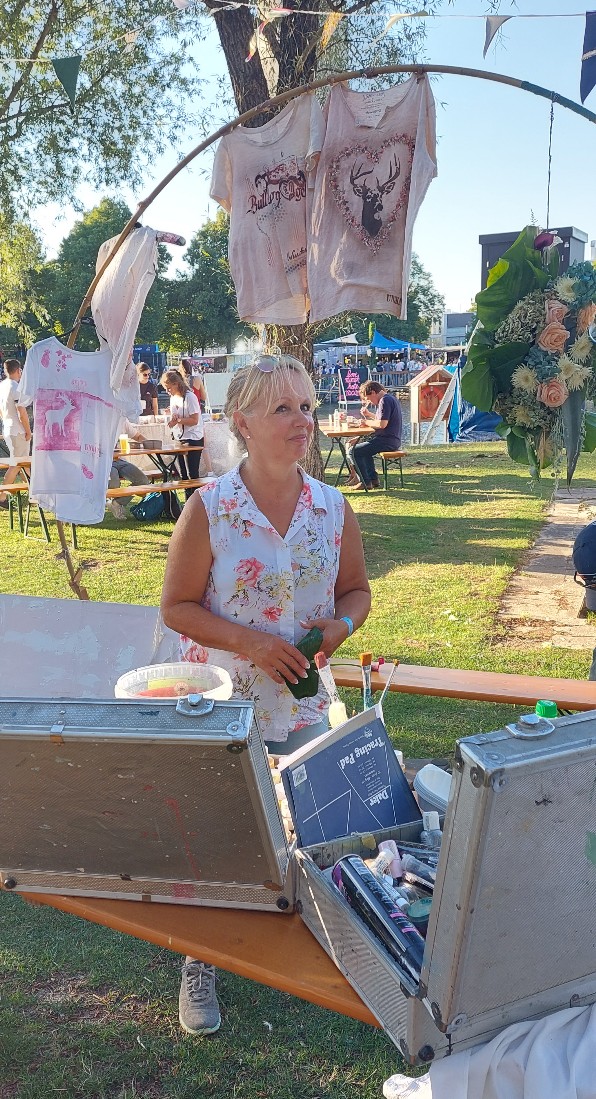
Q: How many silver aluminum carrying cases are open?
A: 2